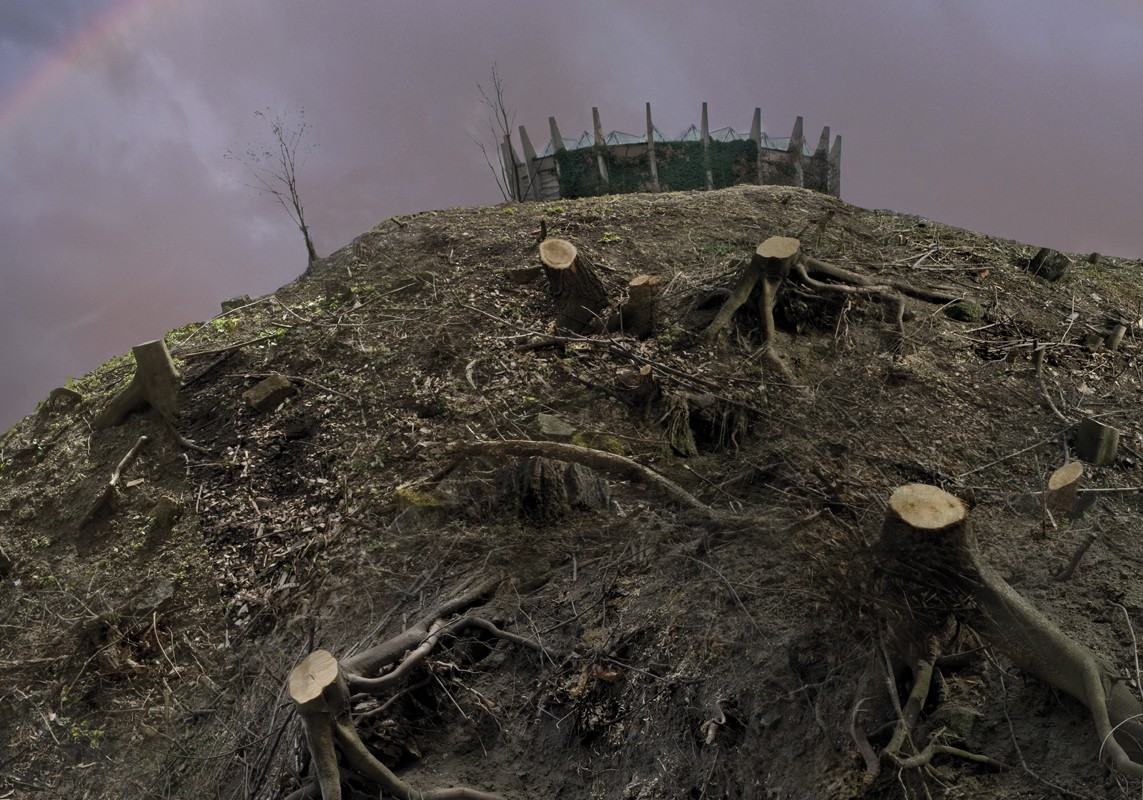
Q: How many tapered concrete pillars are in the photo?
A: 11